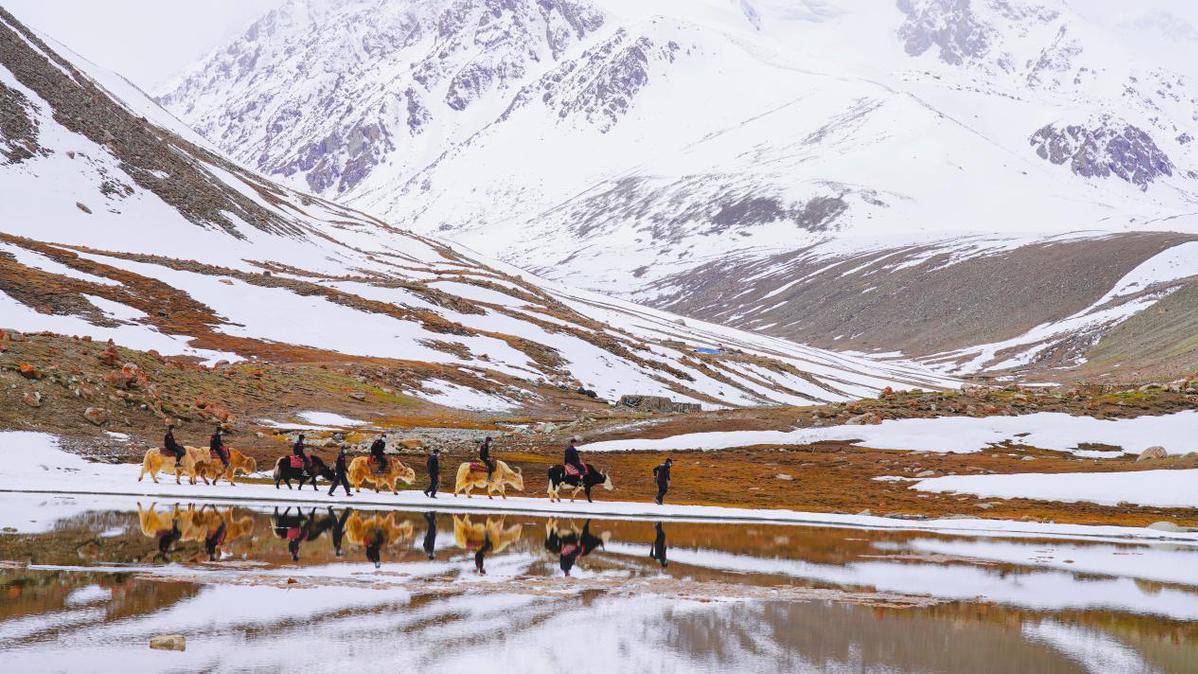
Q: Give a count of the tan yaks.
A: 4